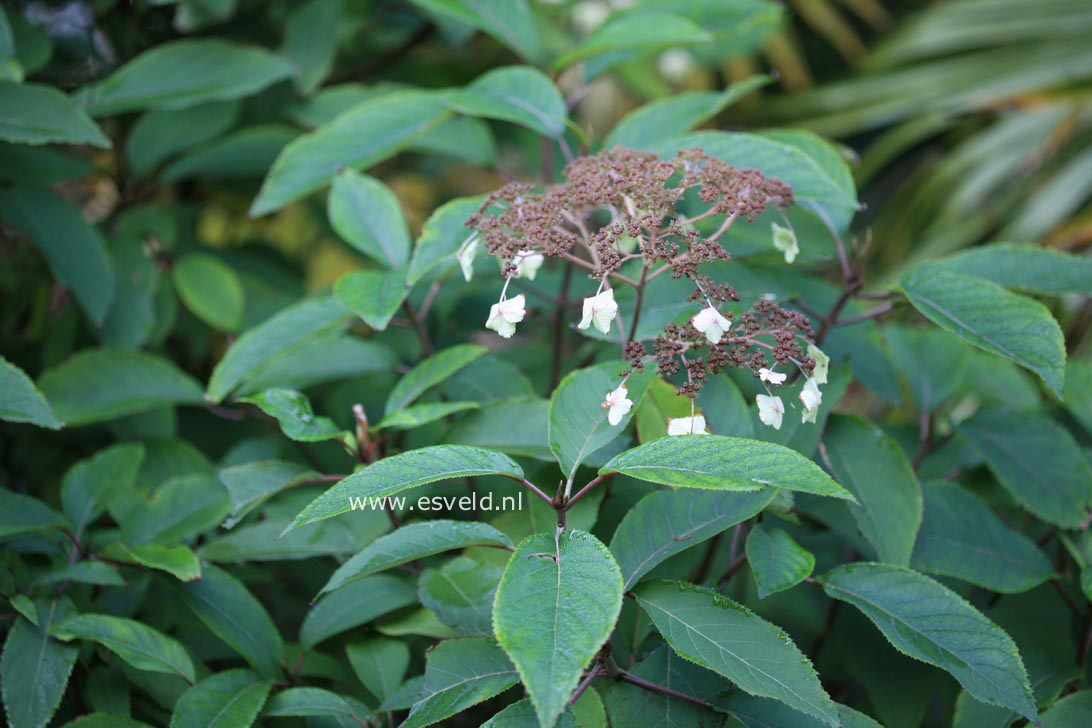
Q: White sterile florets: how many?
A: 12